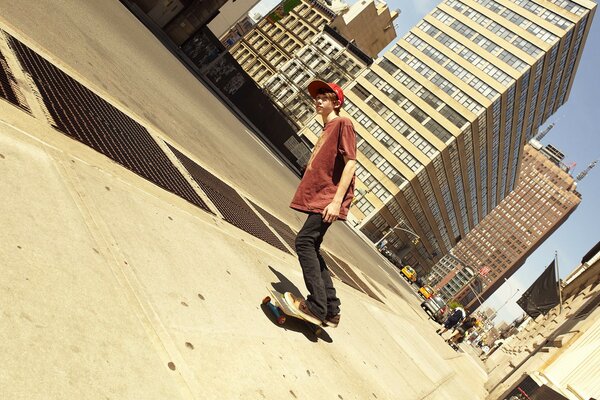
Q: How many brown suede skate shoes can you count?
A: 2